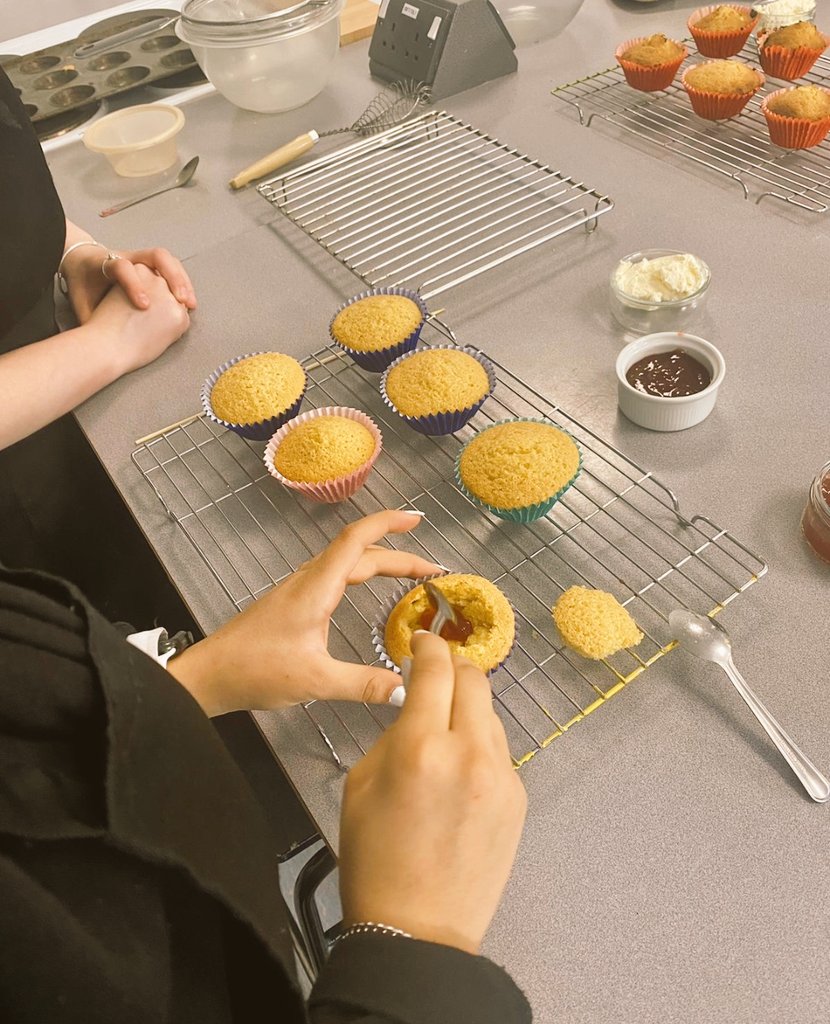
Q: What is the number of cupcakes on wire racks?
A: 11